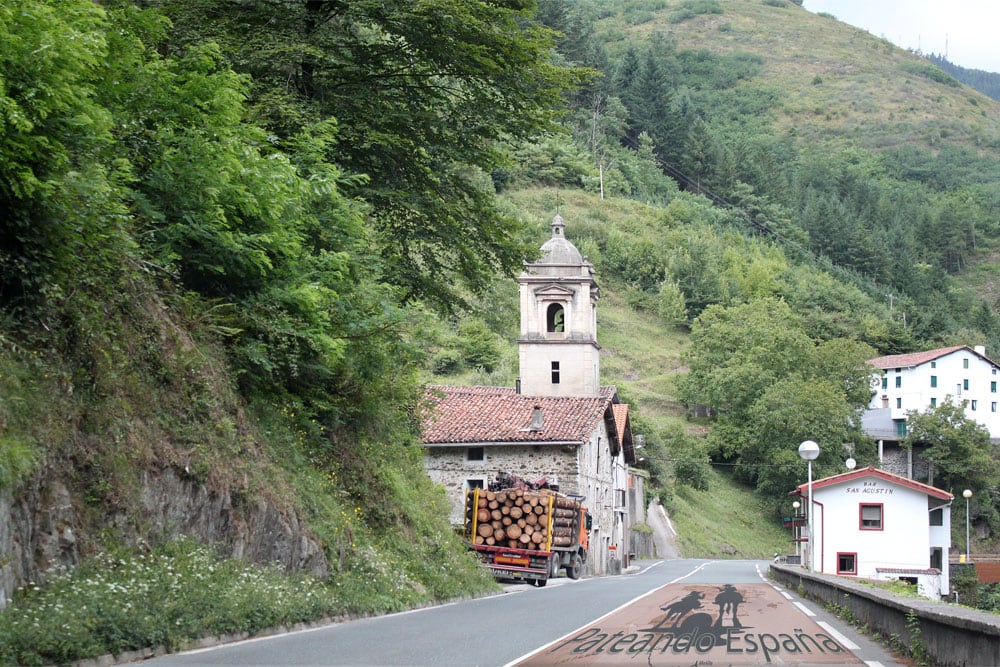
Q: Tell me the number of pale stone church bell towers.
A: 1